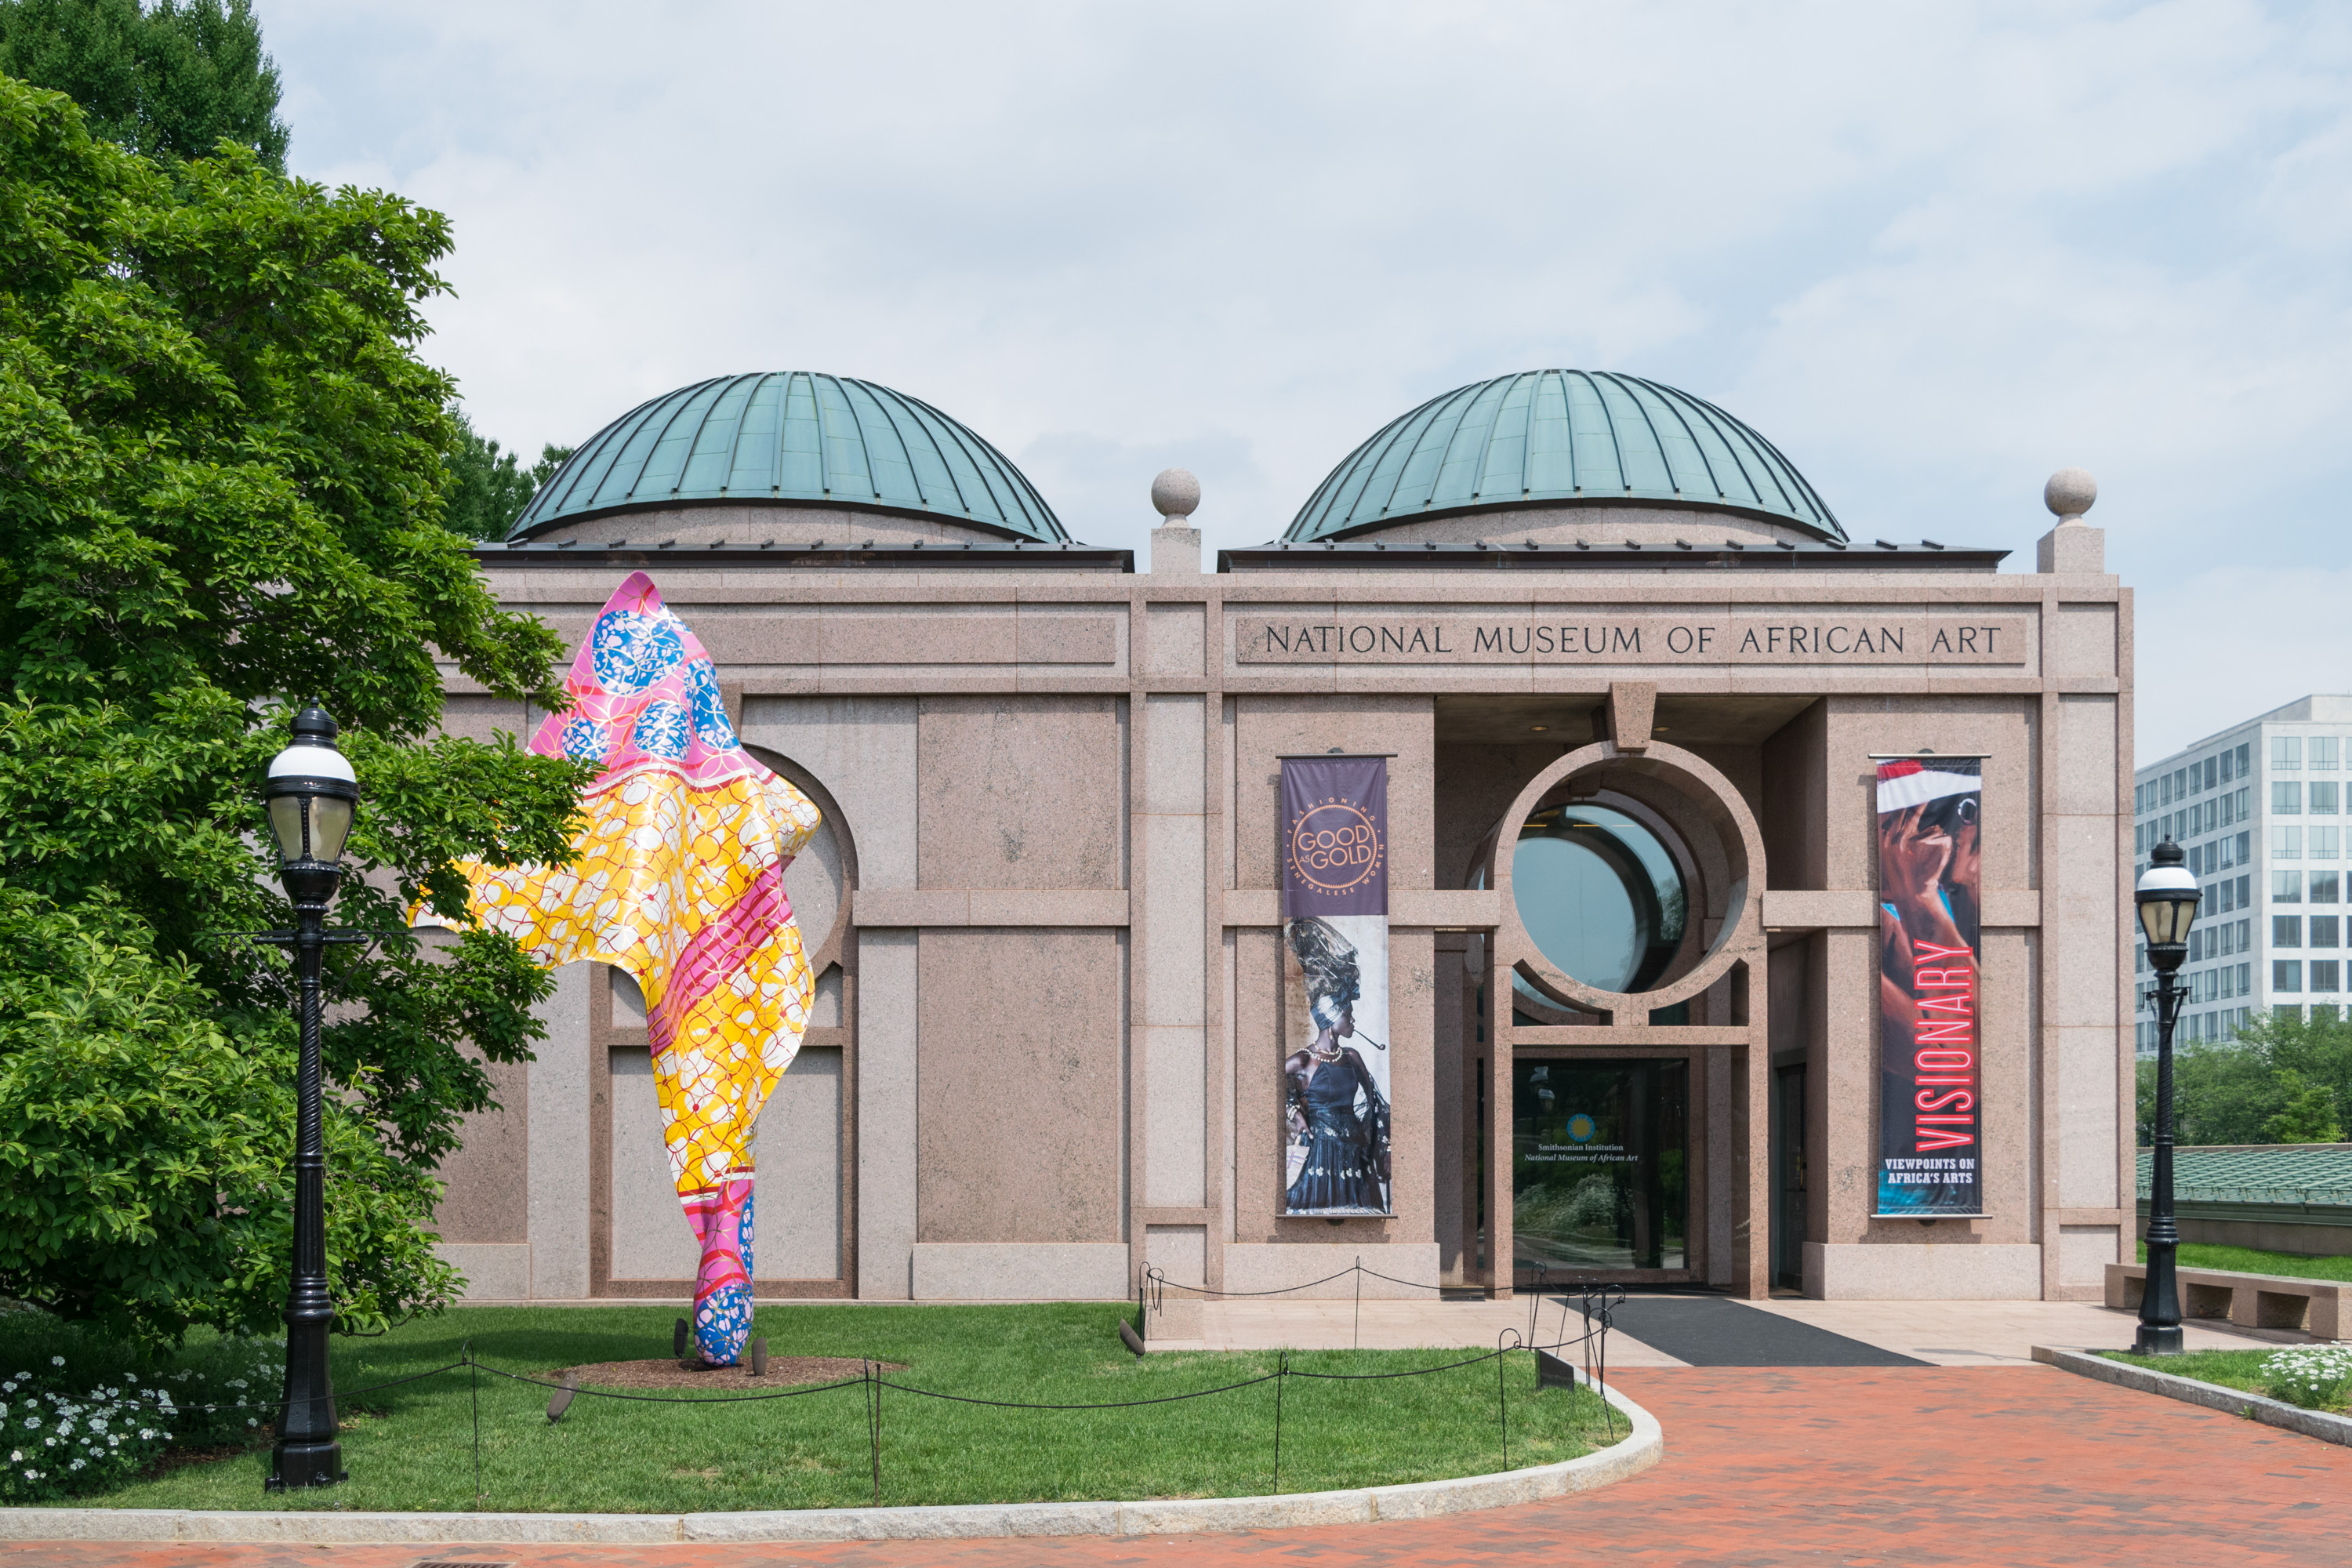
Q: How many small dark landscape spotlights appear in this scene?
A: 4